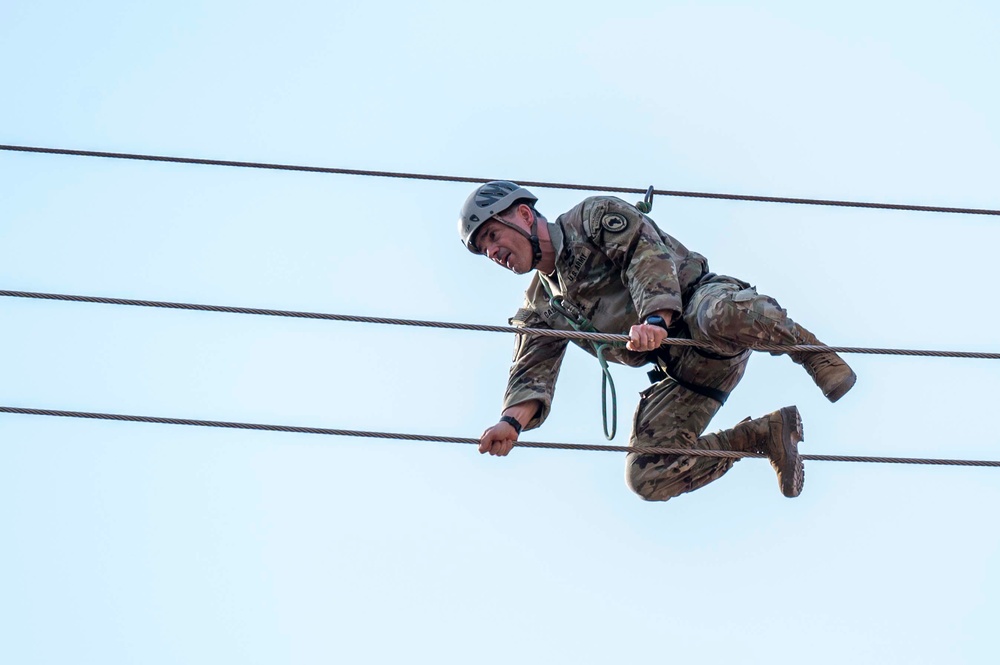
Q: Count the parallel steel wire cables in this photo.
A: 3